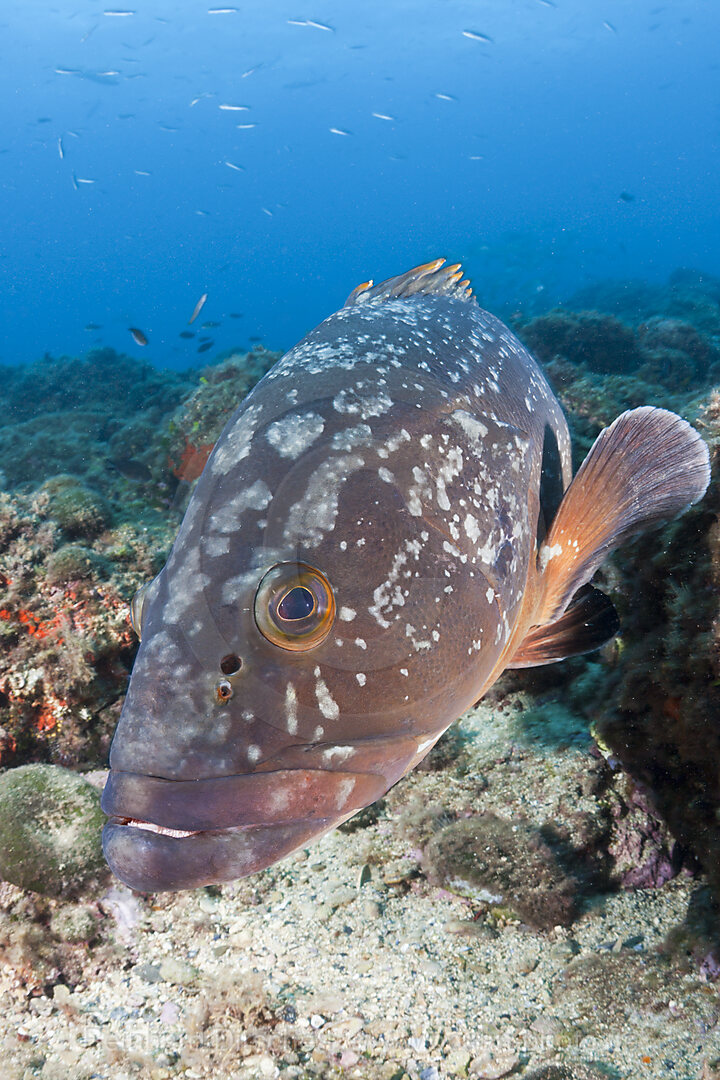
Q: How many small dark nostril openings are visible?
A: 2